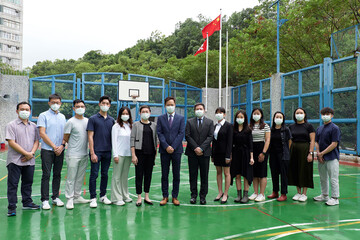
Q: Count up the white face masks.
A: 14